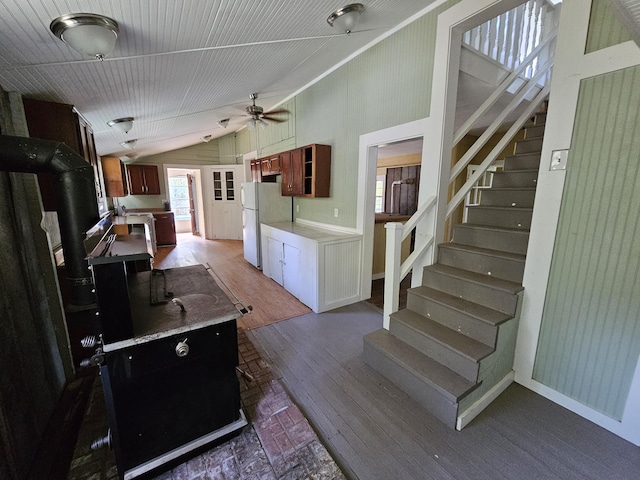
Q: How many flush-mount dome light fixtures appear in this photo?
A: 6